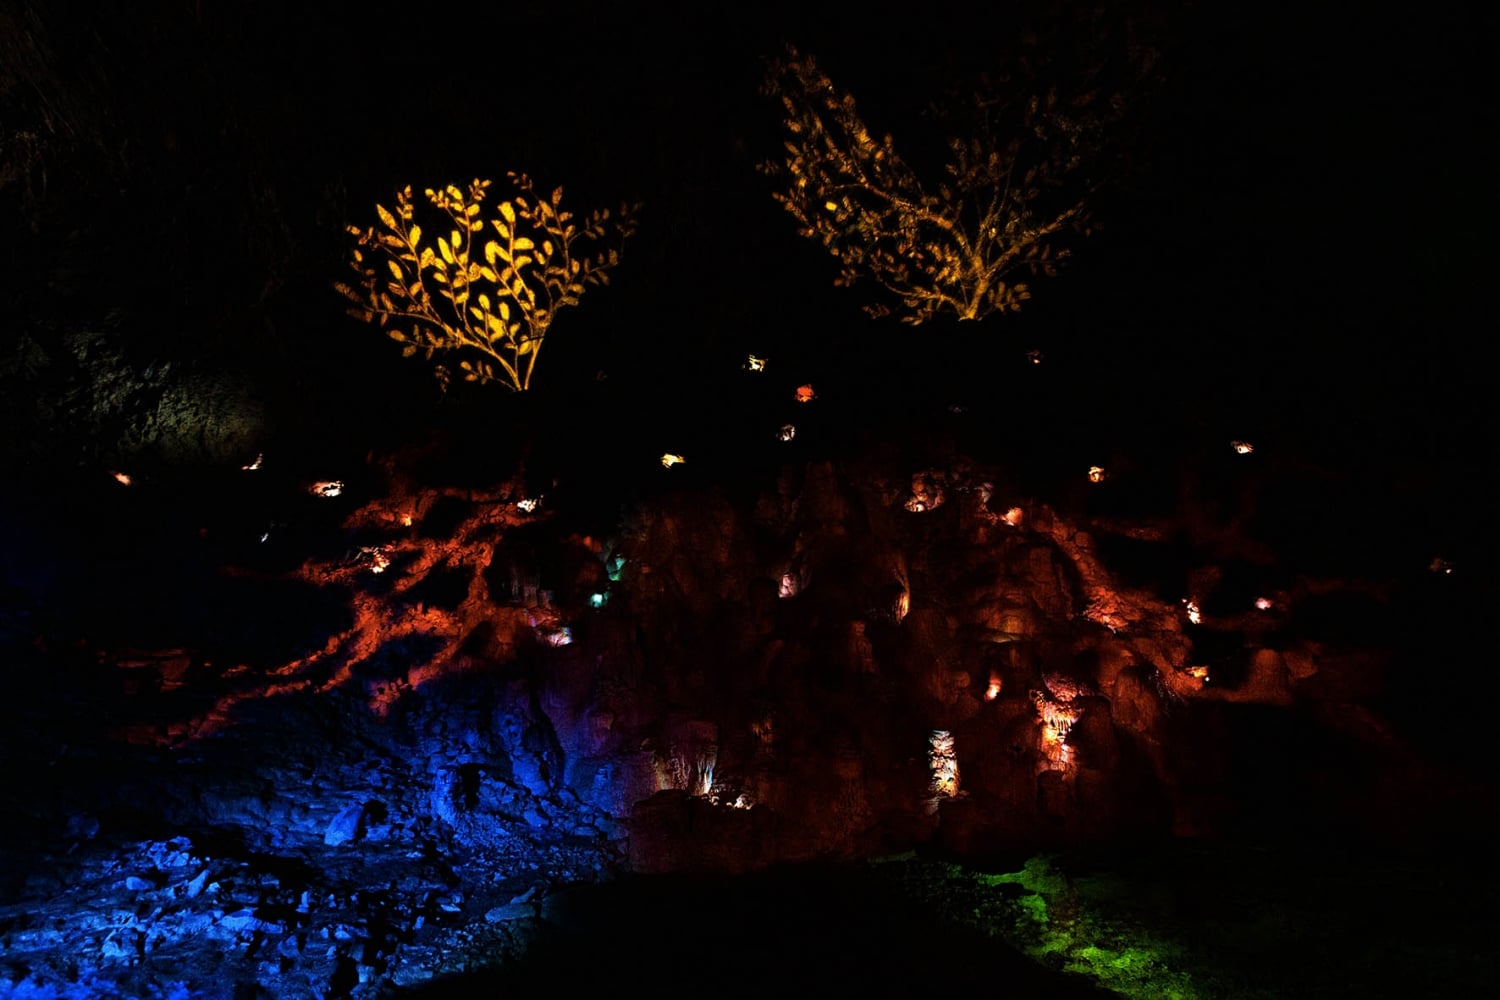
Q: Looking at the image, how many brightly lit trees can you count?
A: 2